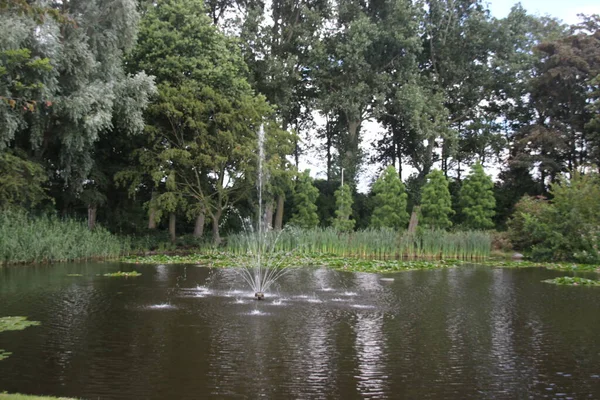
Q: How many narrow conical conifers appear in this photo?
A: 5